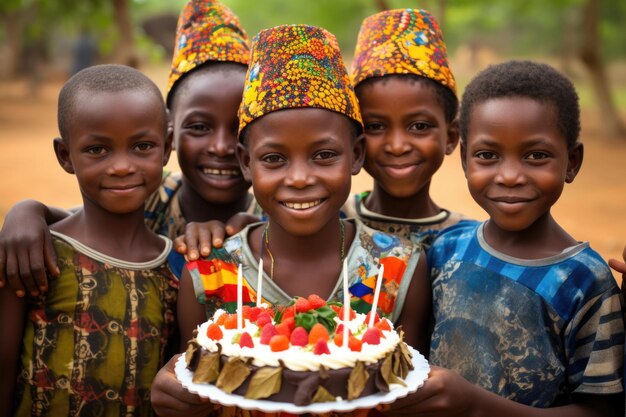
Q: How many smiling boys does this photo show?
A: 5